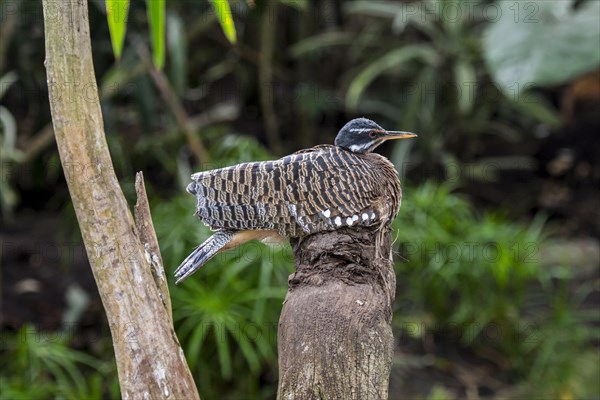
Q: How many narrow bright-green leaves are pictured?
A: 3